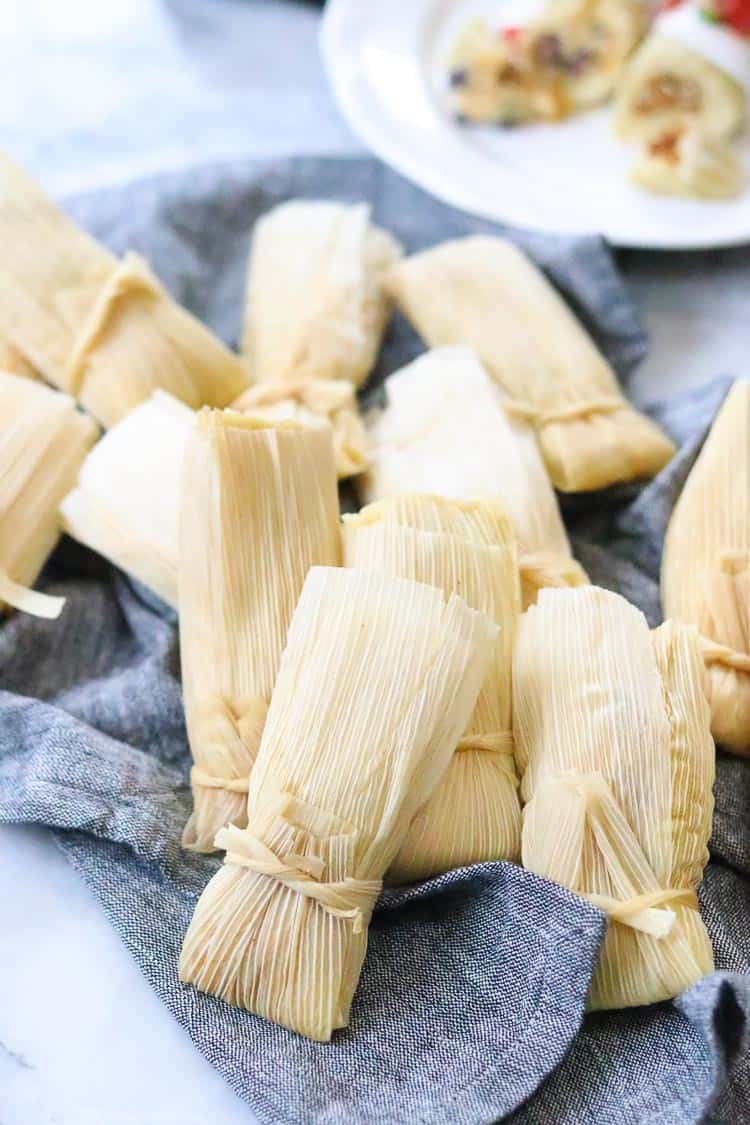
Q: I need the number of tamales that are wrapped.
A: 11